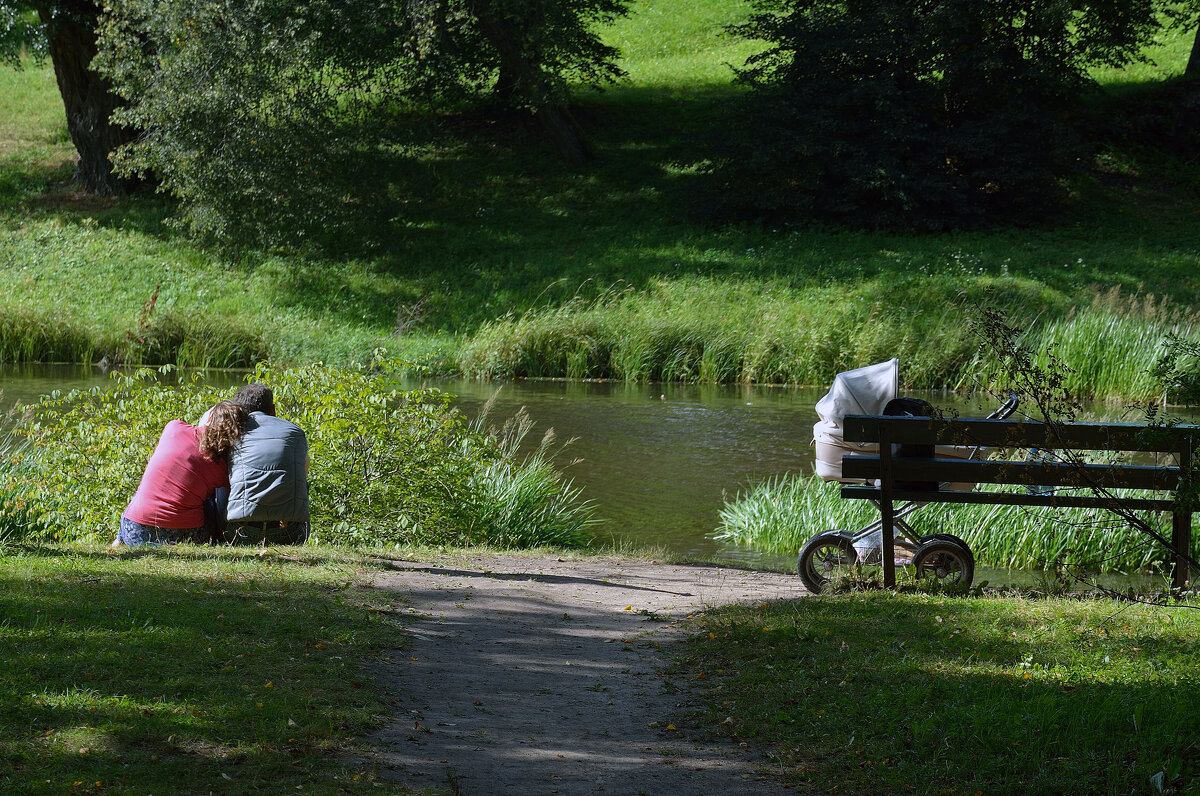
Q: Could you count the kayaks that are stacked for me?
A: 0